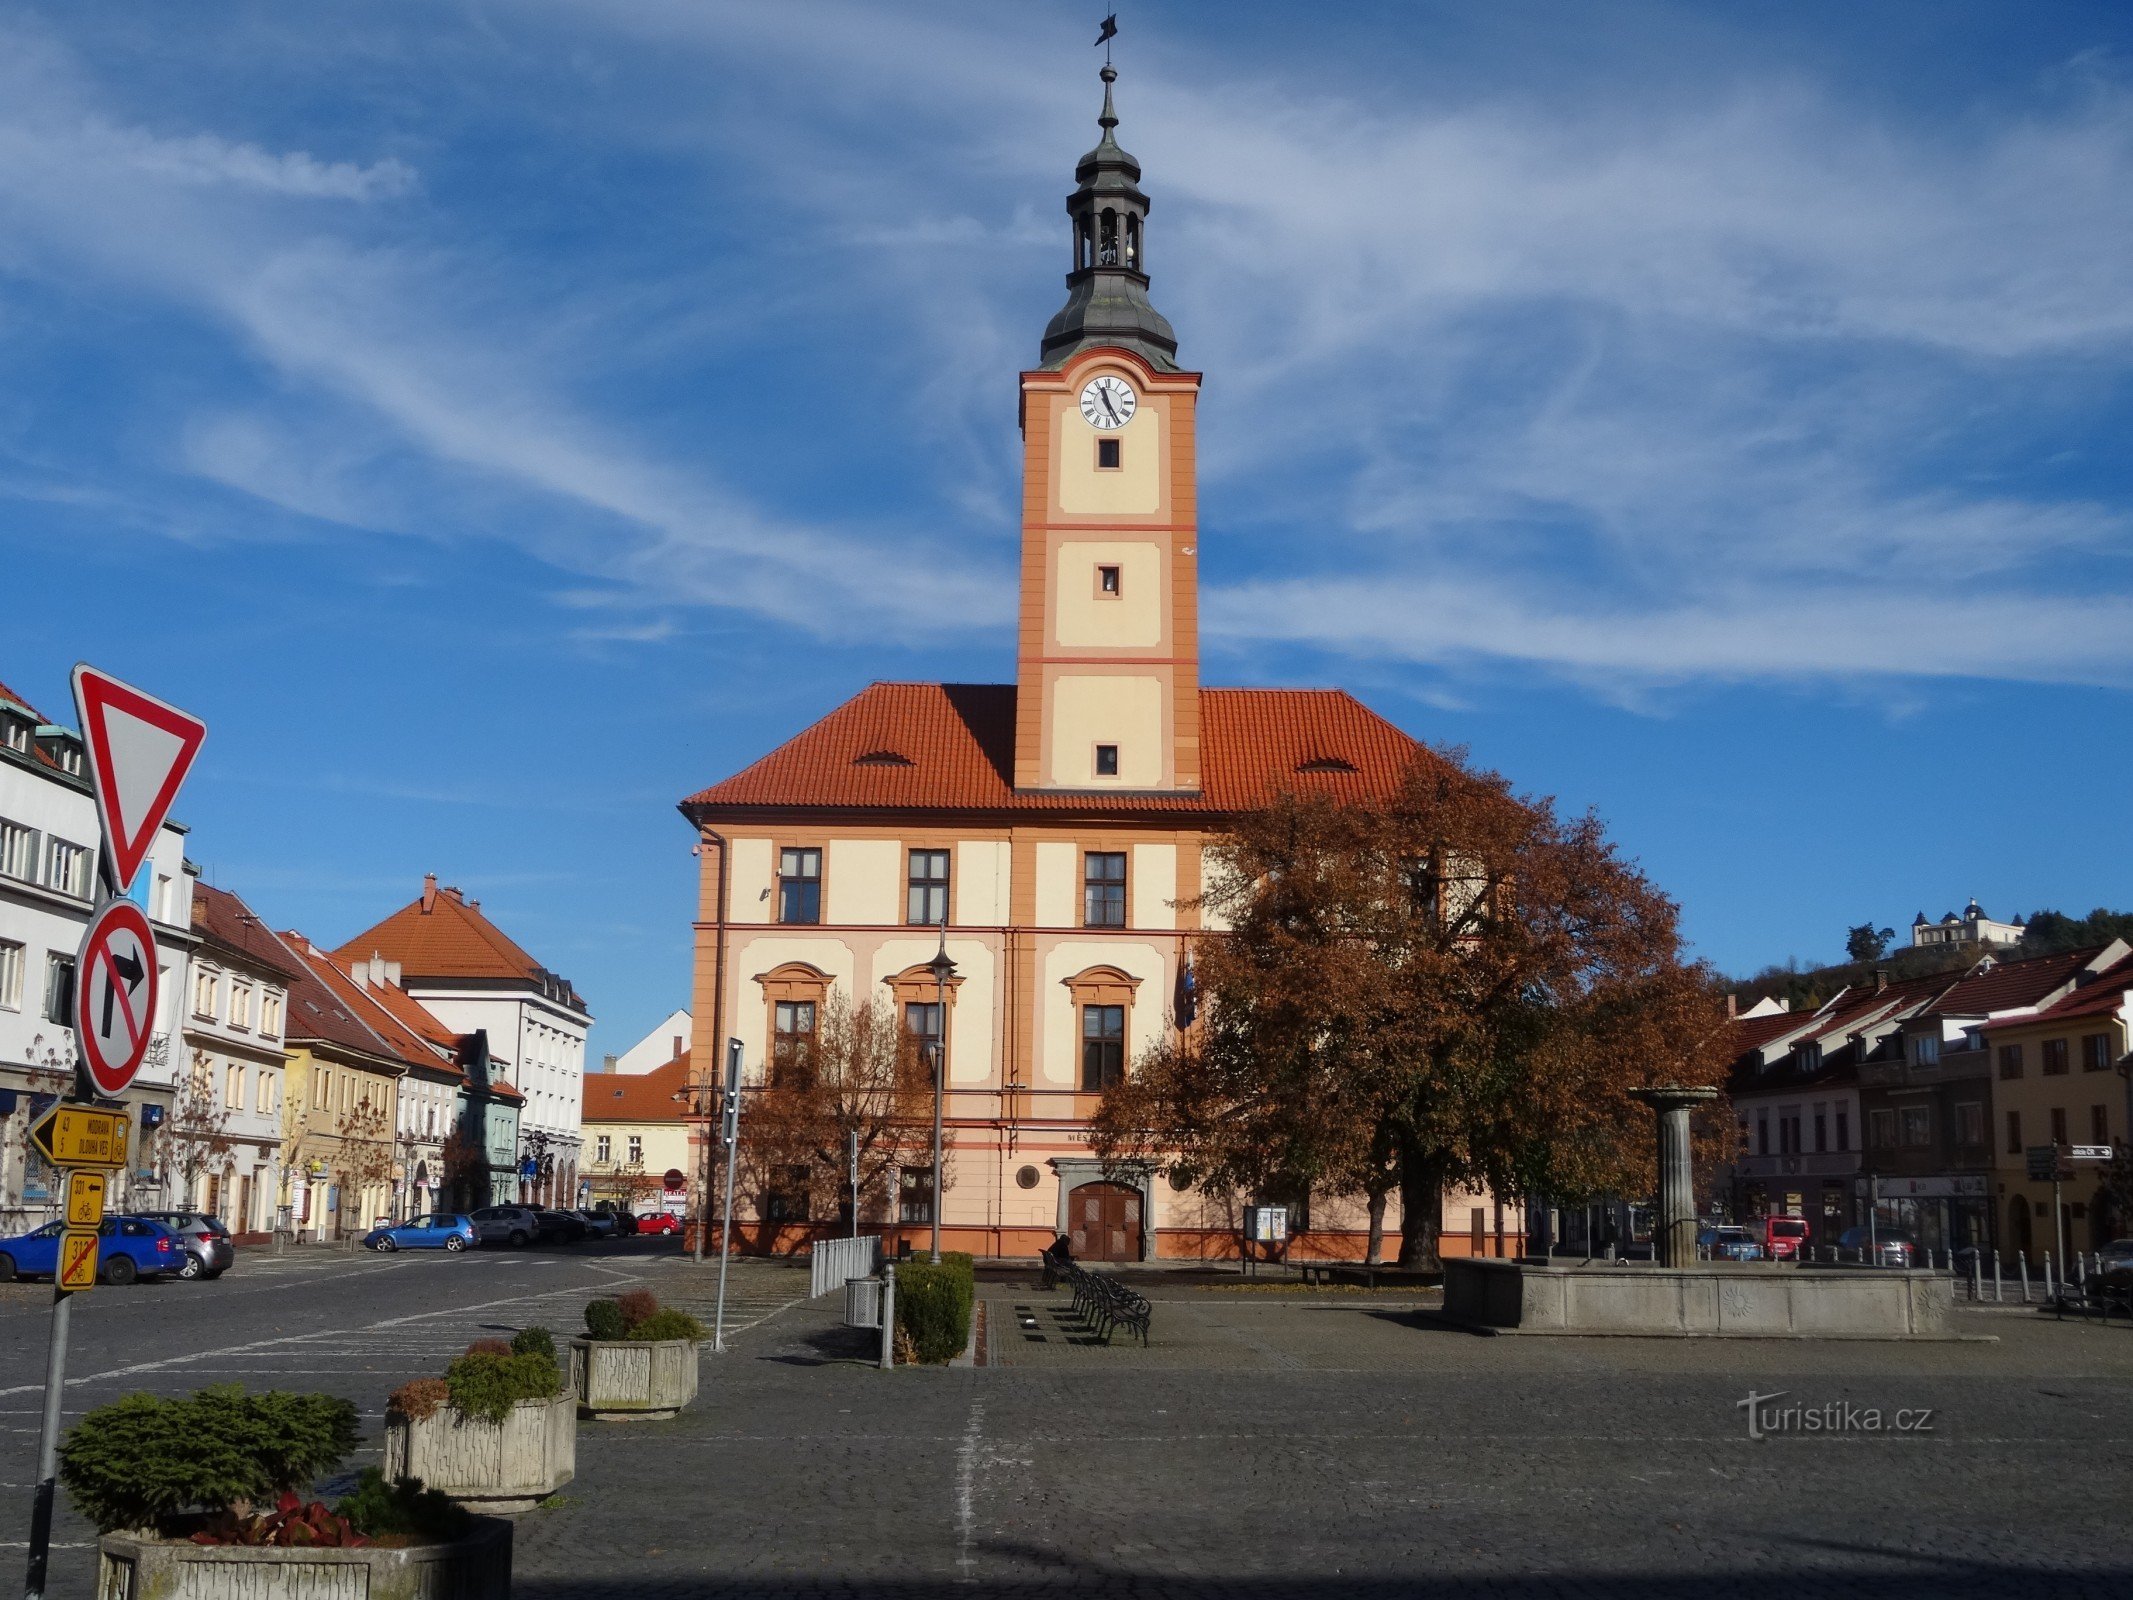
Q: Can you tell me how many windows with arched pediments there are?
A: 3